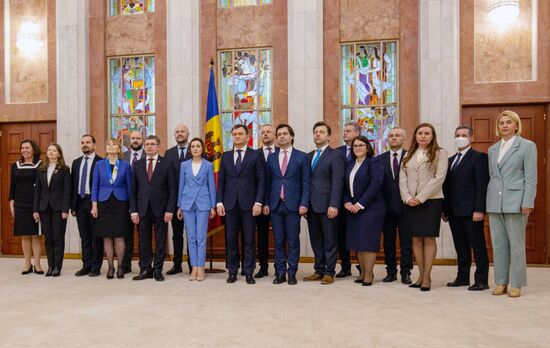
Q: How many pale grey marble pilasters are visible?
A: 4